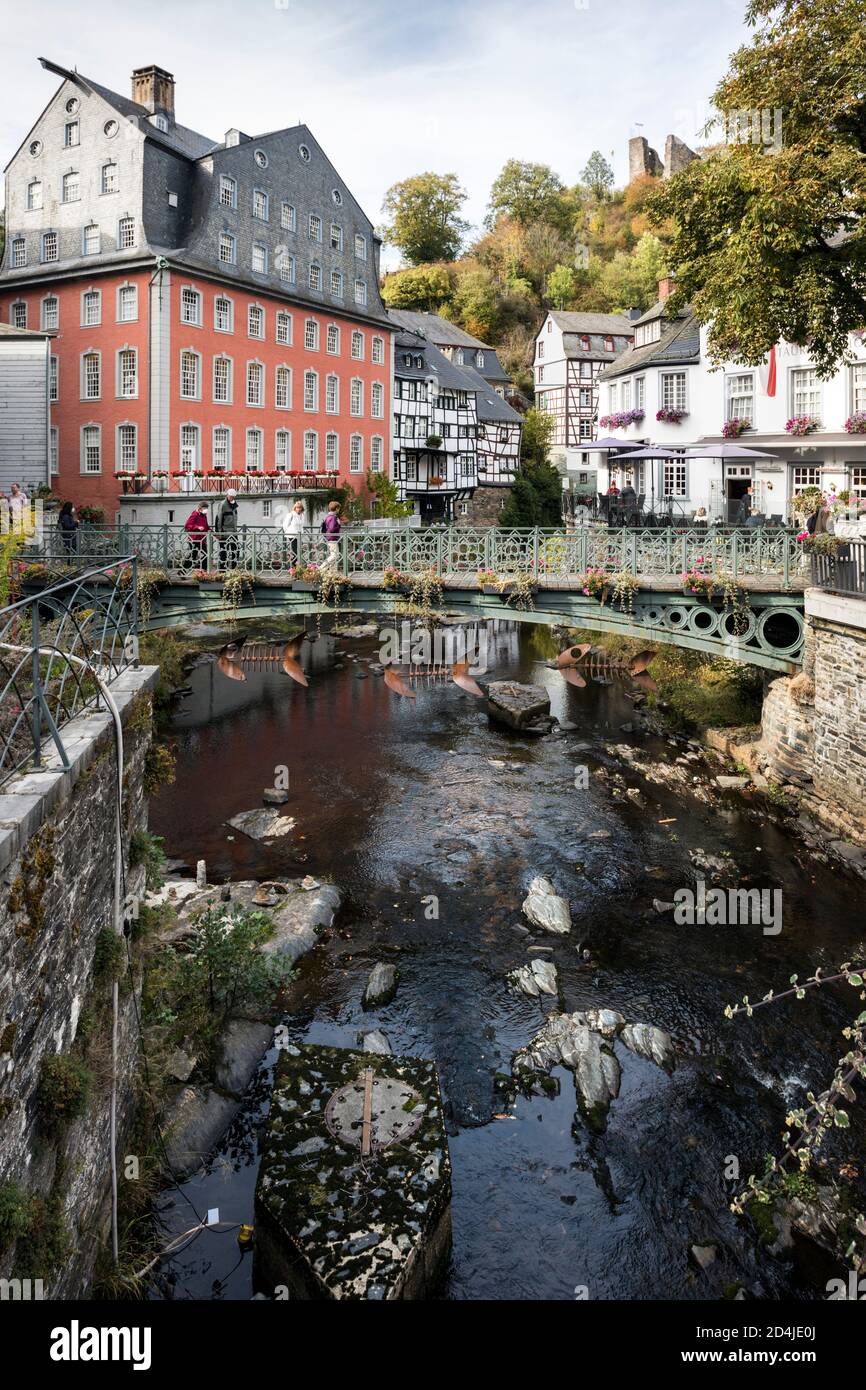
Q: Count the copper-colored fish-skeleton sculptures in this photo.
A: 3